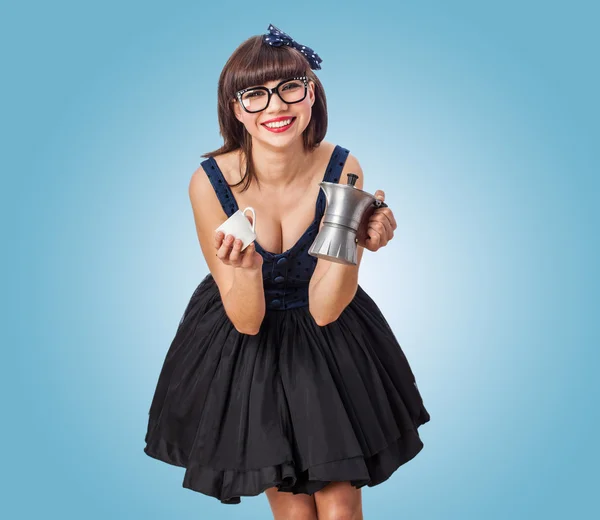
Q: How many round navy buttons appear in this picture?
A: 3